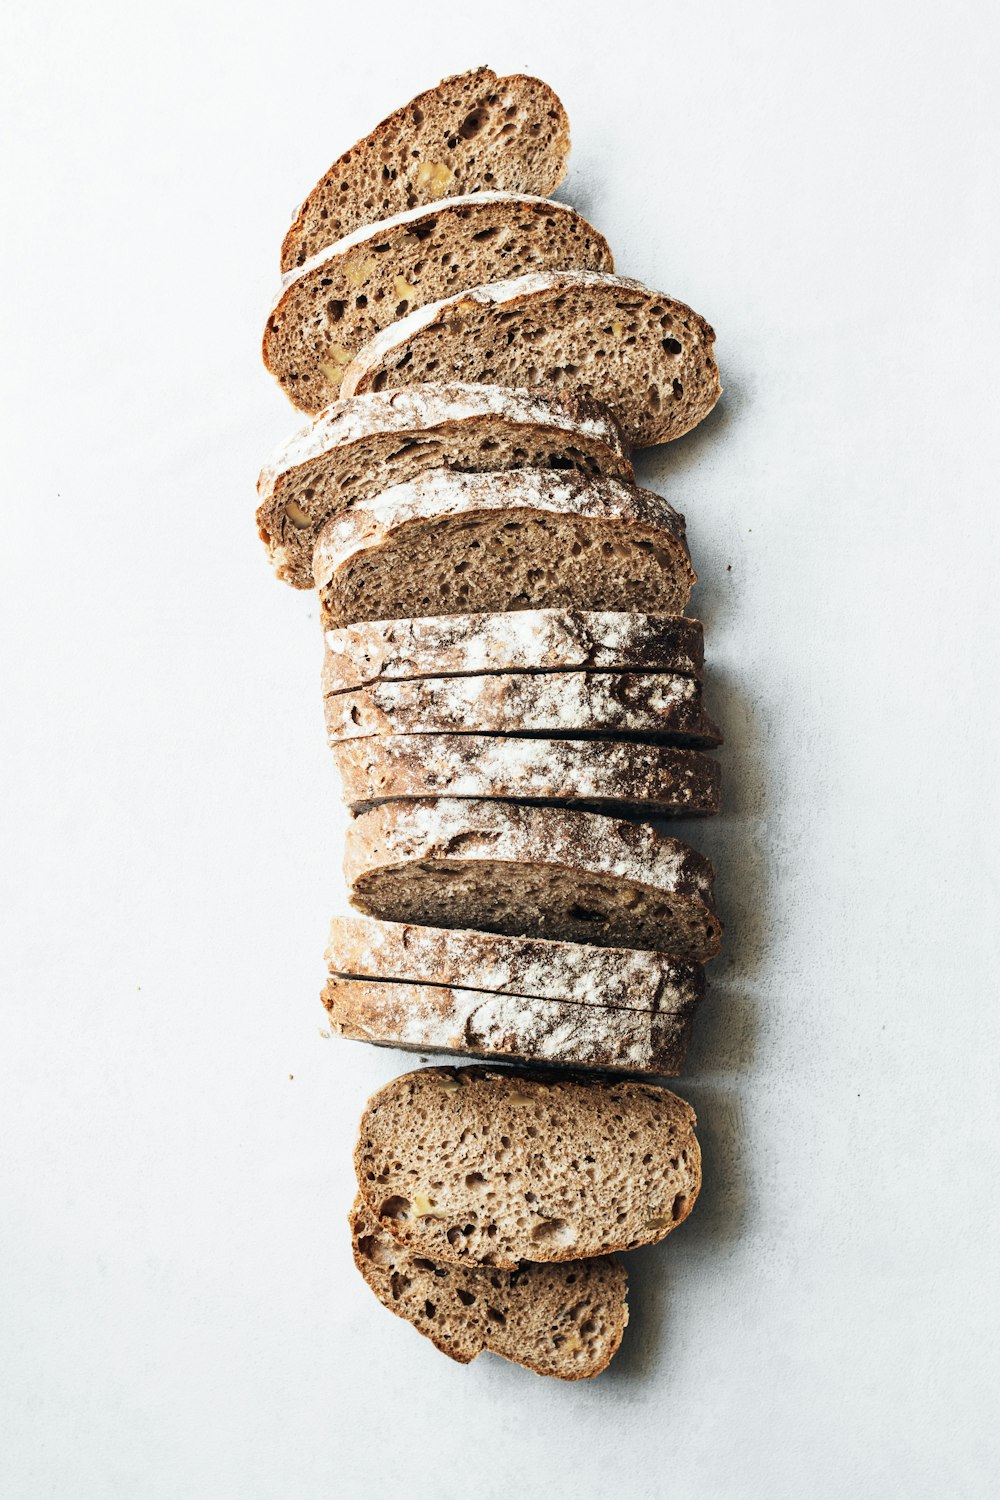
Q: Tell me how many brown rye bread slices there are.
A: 13